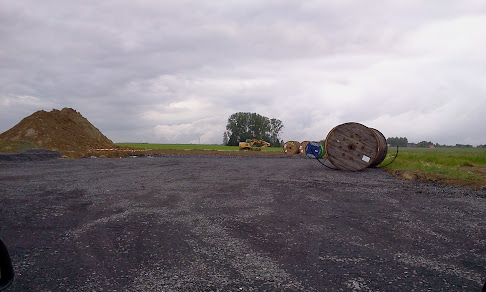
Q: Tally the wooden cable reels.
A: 3